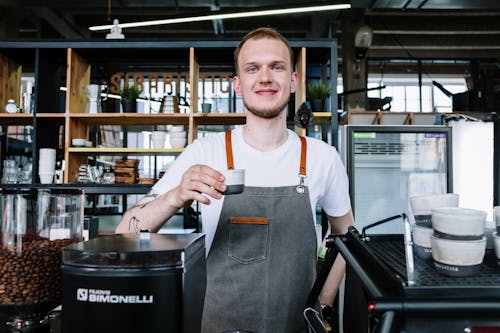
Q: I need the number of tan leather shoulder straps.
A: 2